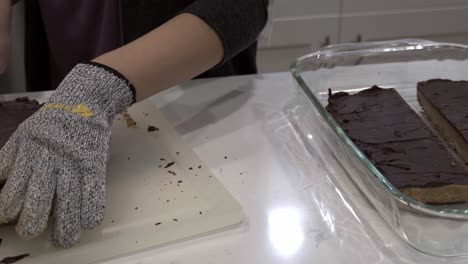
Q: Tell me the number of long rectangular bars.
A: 2